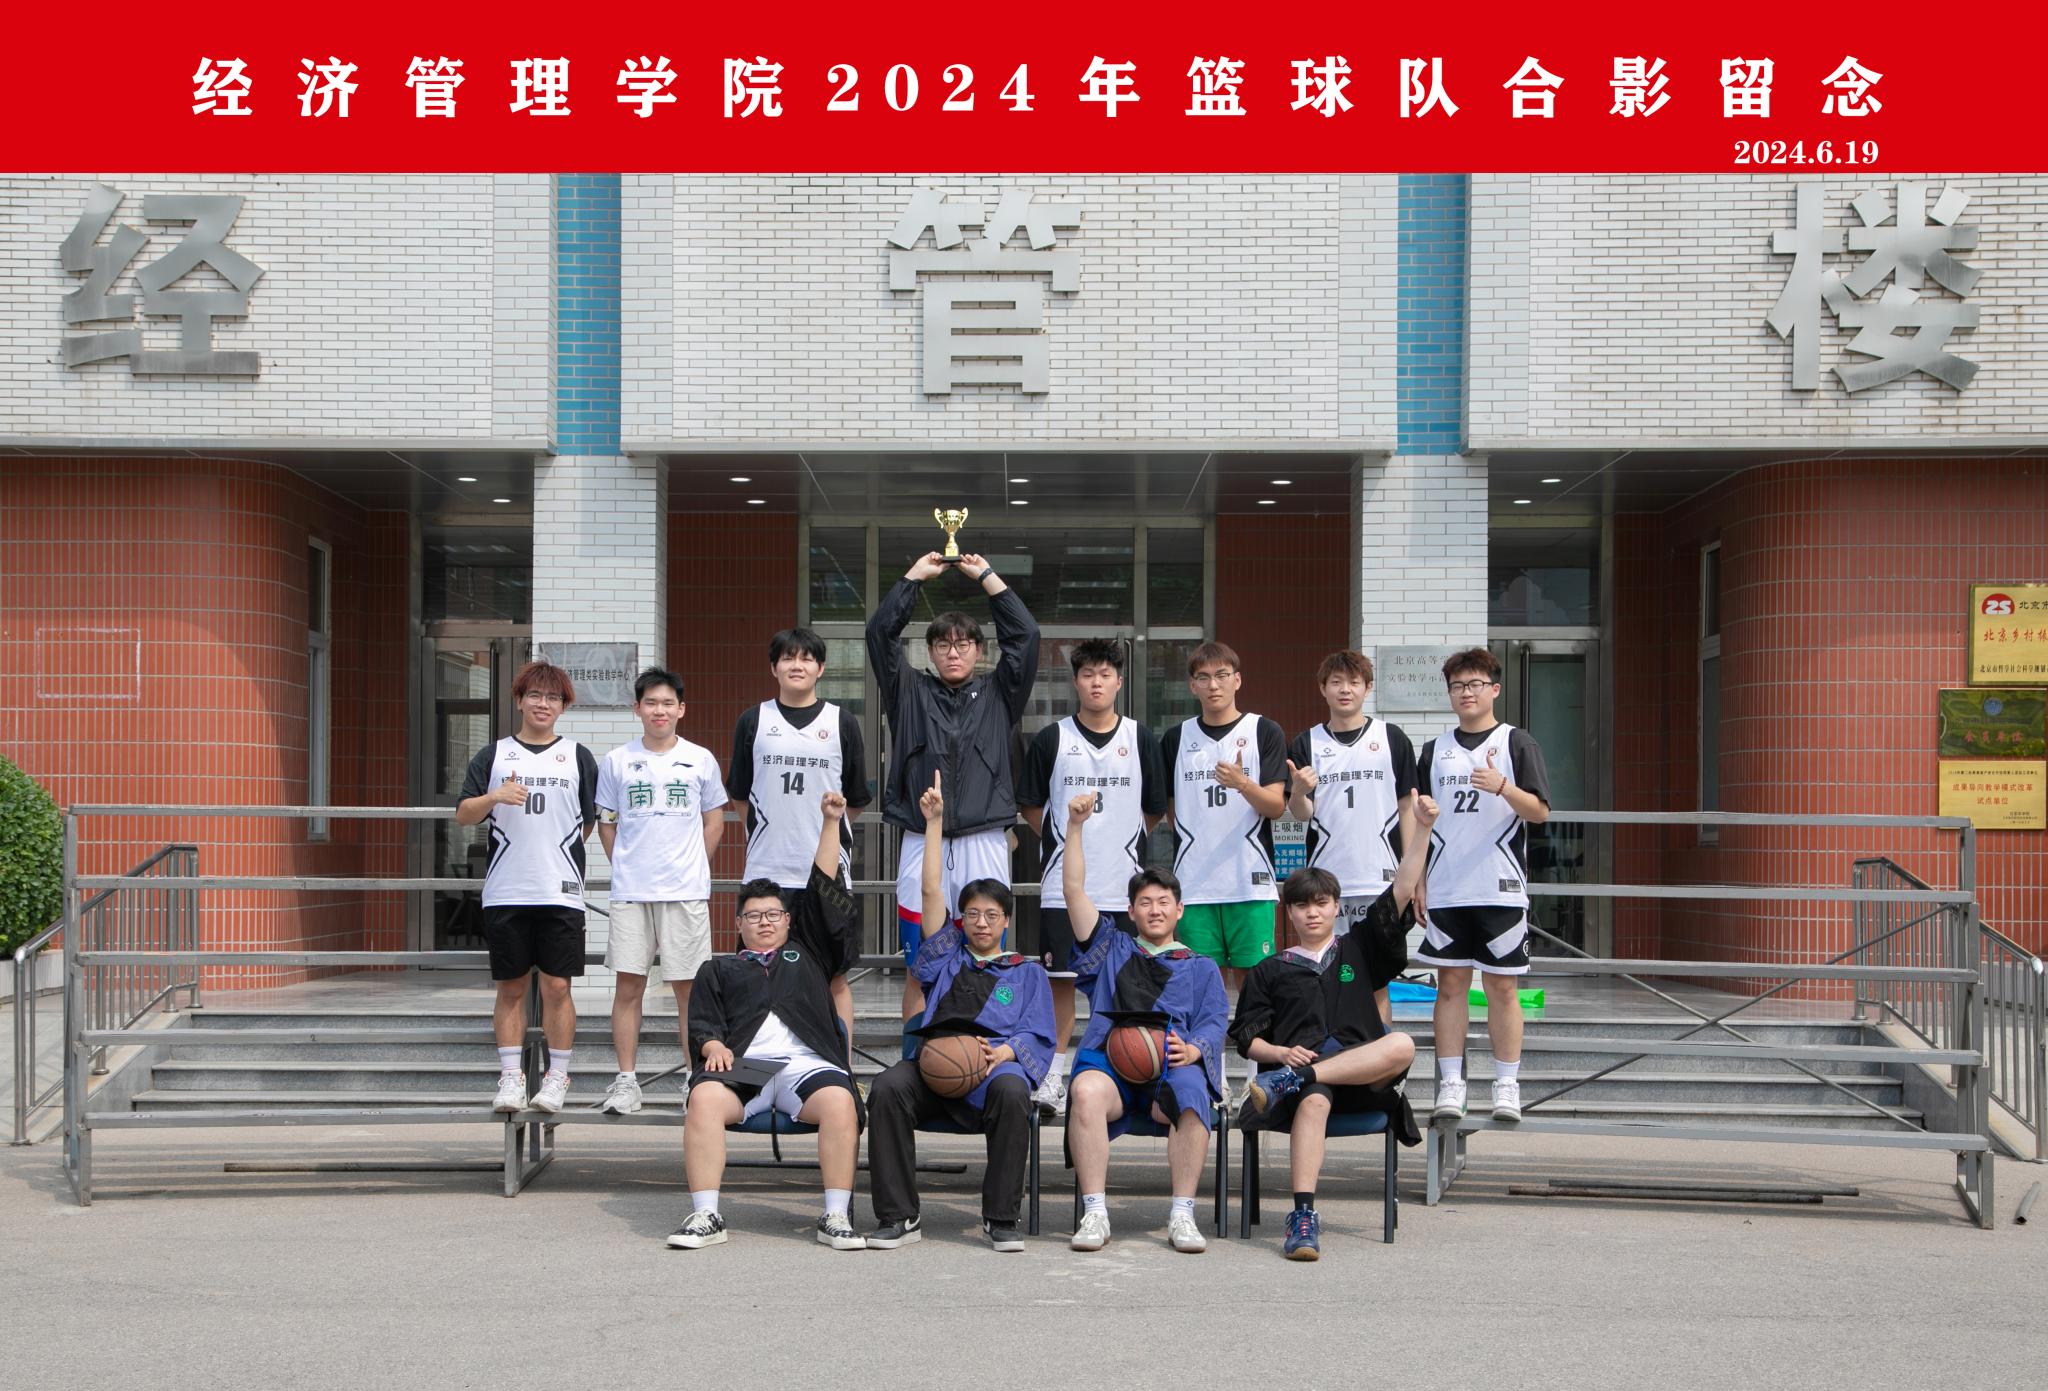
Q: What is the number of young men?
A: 12